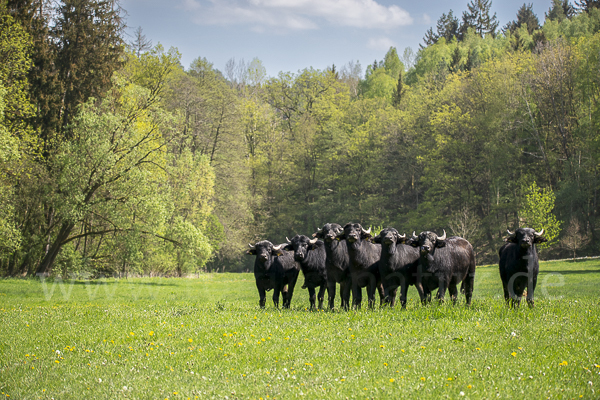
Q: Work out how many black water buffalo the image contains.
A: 7